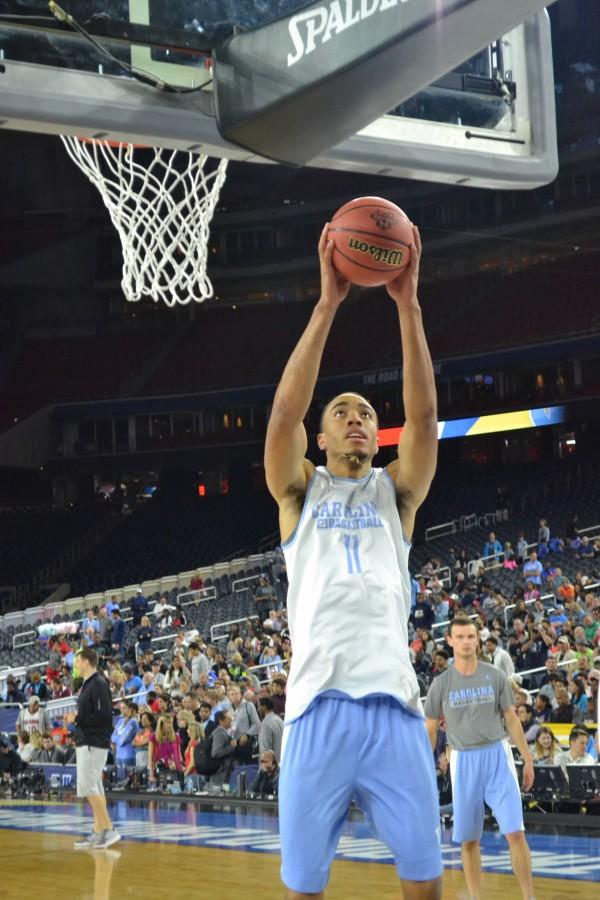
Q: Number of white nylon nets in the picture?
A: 1